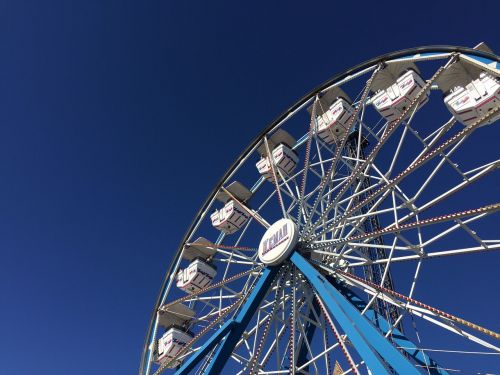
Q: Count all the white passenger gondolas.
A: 7